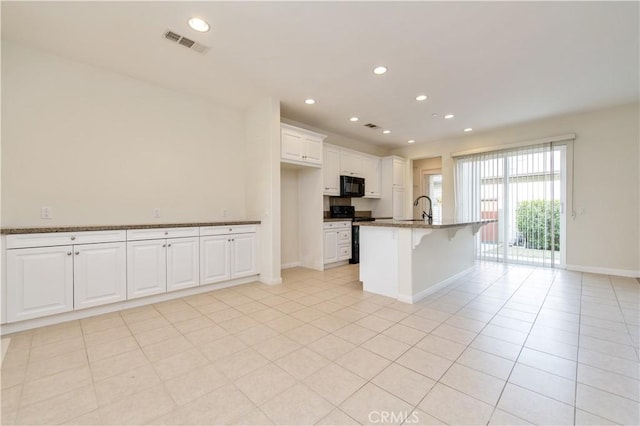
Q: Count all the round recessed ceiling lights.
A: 9